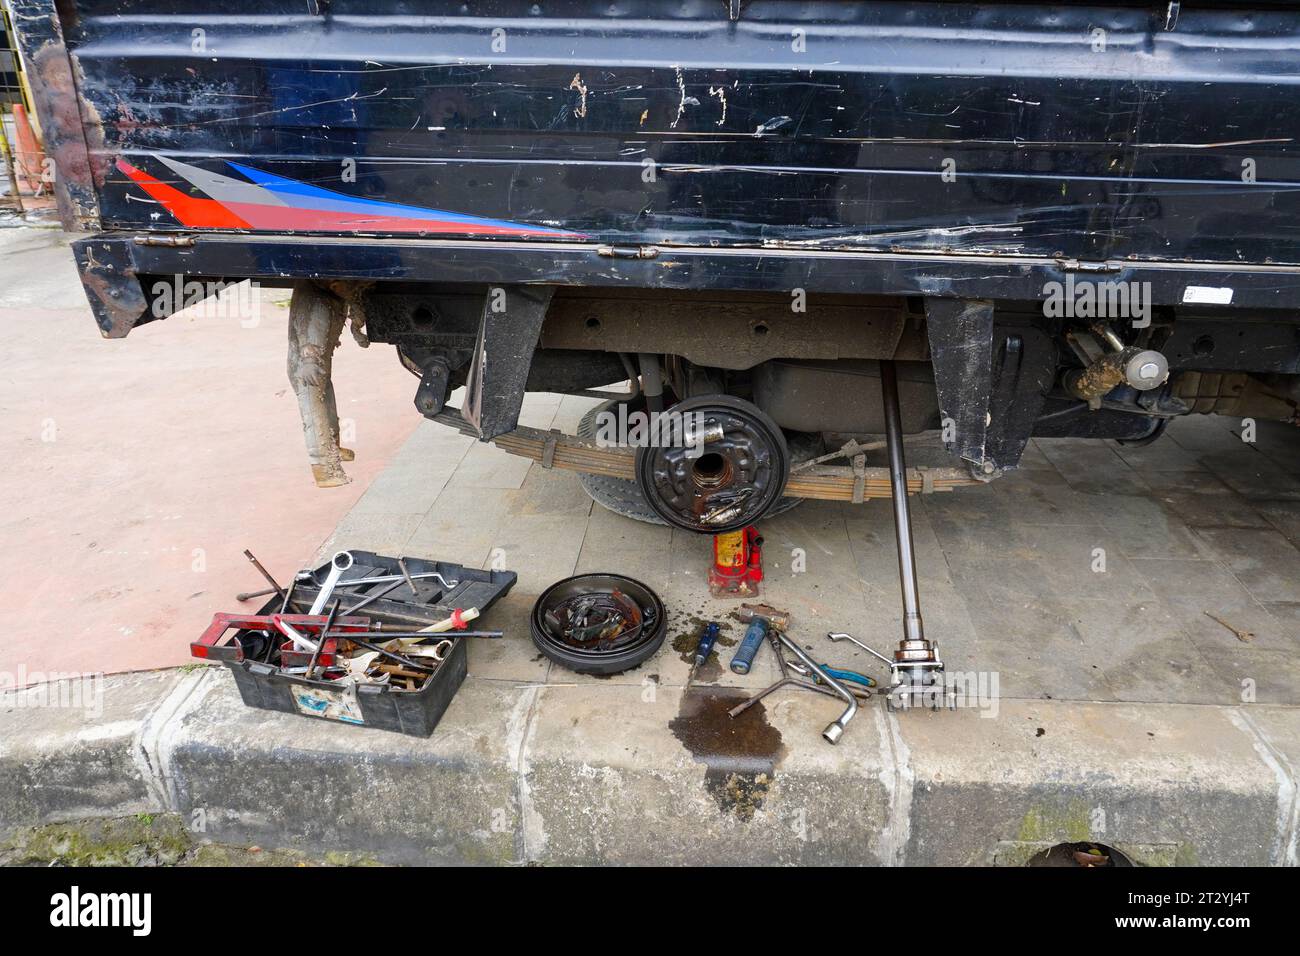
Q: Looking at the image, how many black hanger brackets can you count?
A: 2